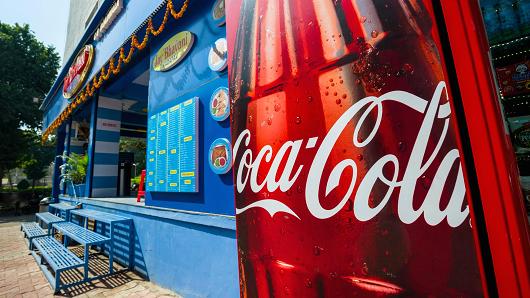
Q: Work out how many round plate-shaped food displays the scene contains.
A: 4